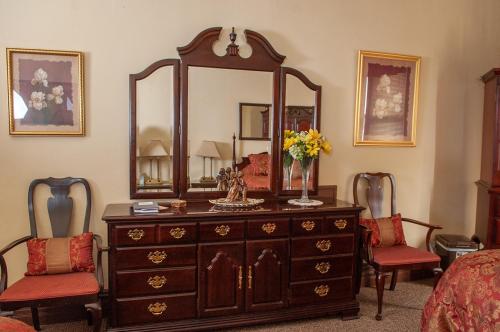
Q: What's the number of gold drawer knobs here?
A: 12